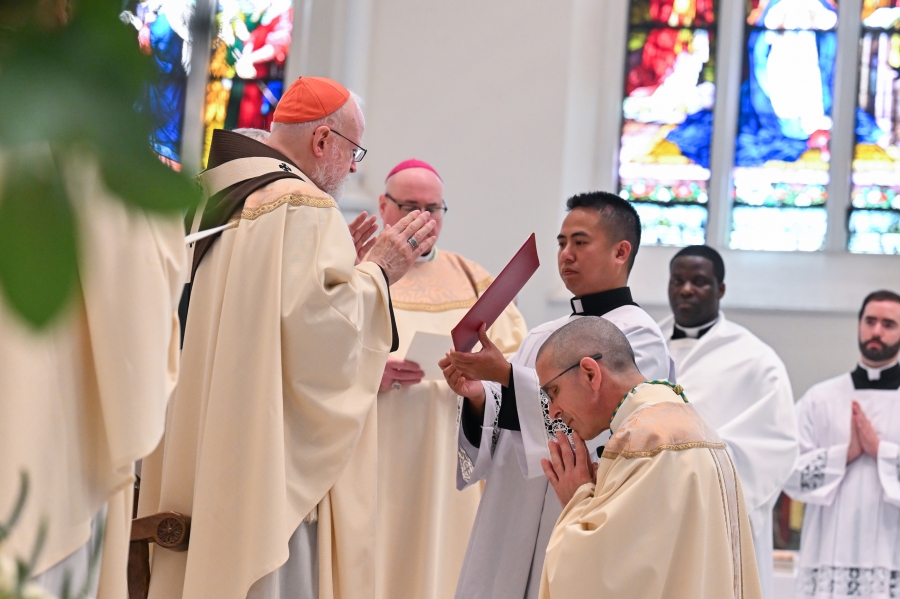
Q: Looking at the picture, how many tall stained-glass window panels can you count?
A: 5